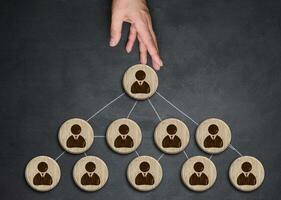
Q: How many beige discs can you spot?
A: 10